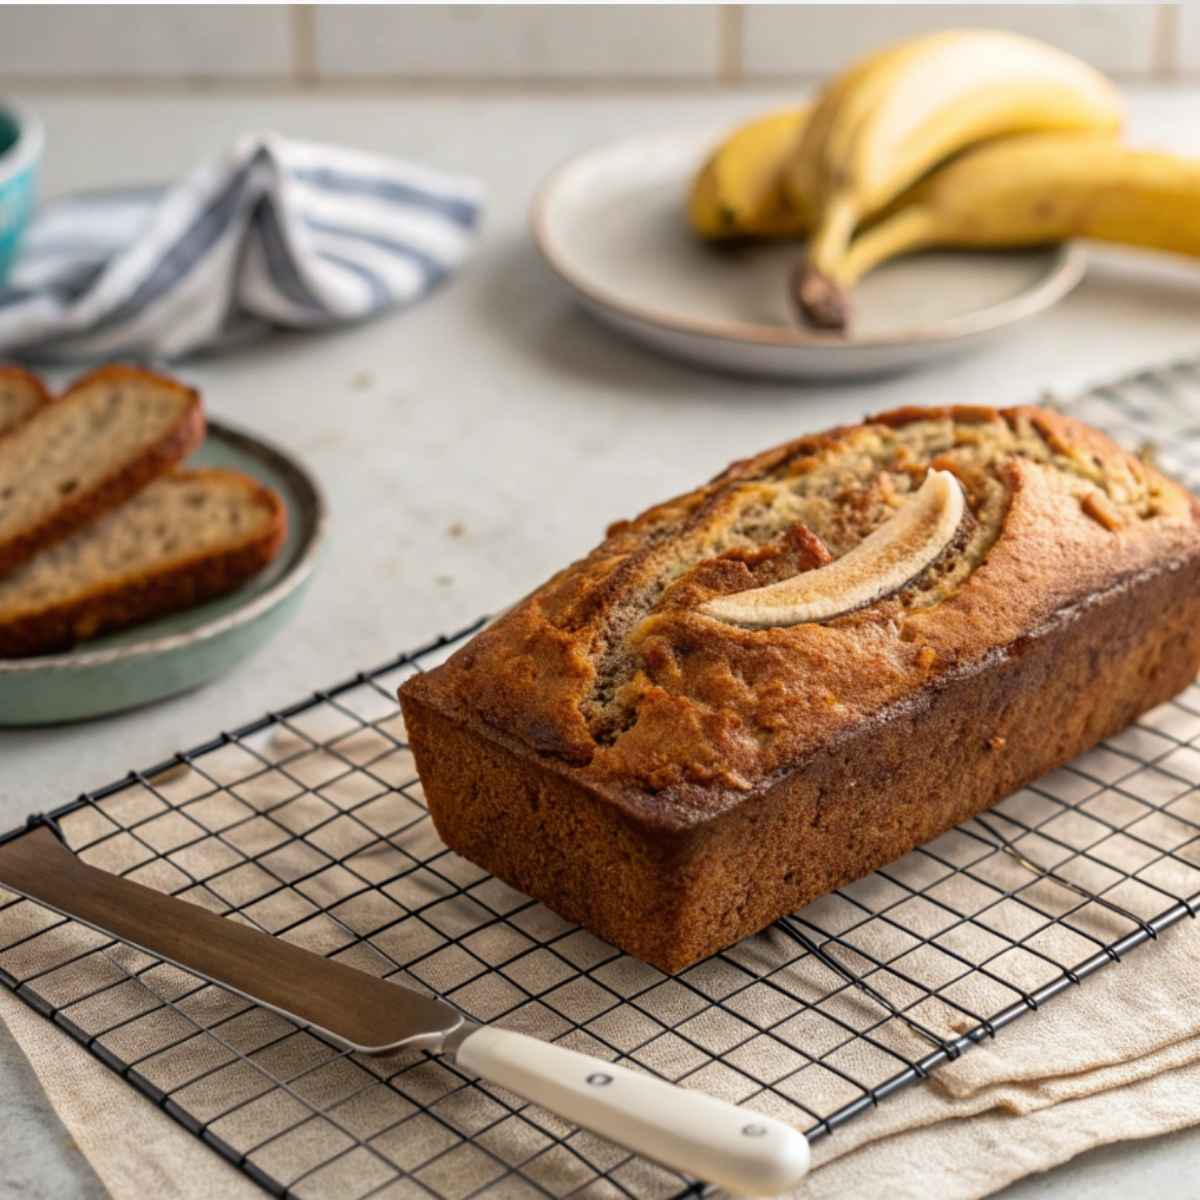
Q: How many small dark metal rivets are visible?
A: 2